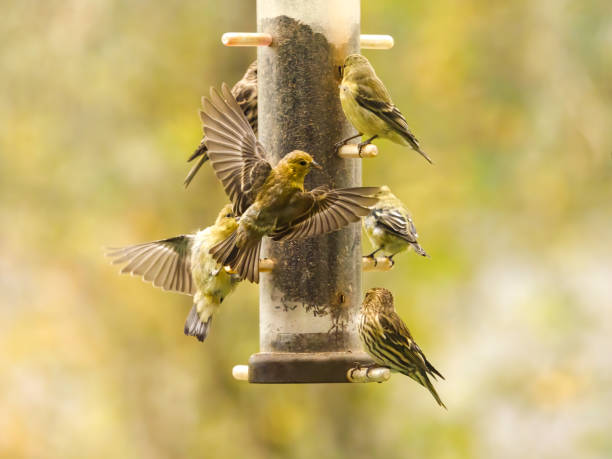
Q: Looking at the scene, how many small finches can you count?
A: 6